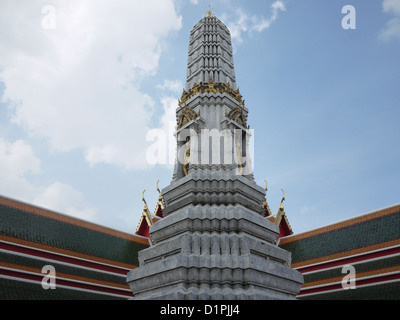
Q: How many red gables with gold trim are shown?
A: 4